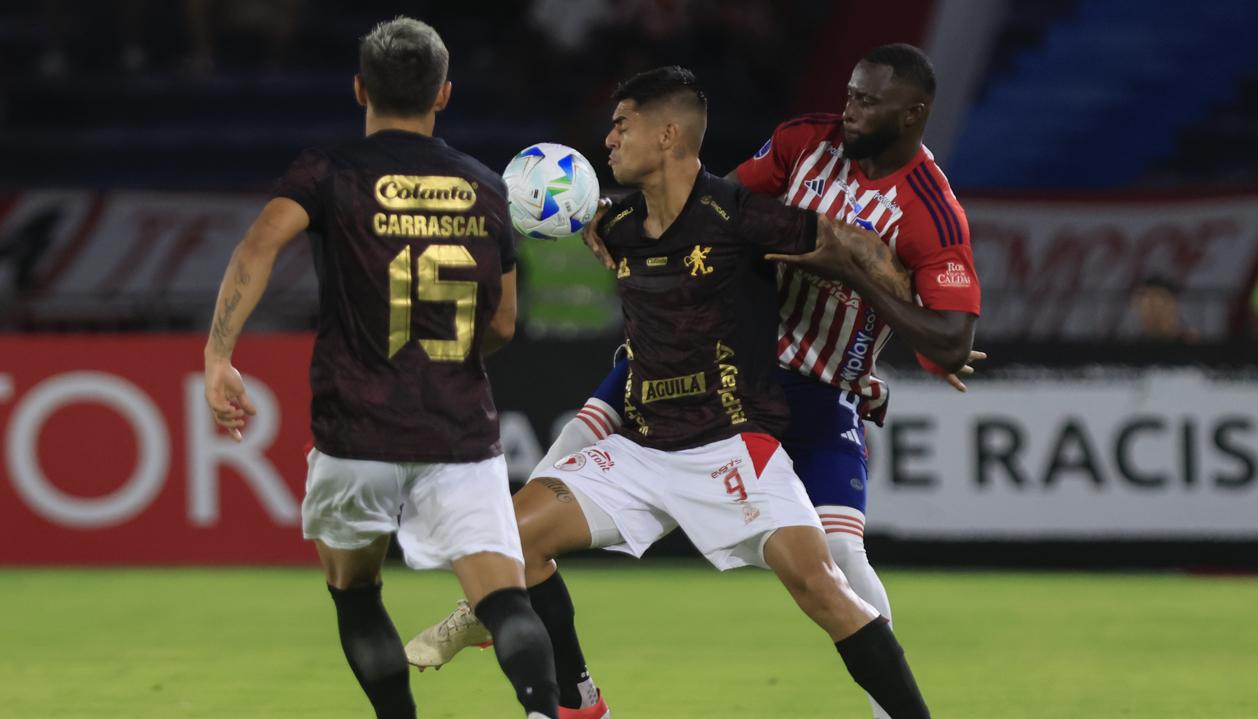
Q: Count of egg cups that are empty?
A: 0